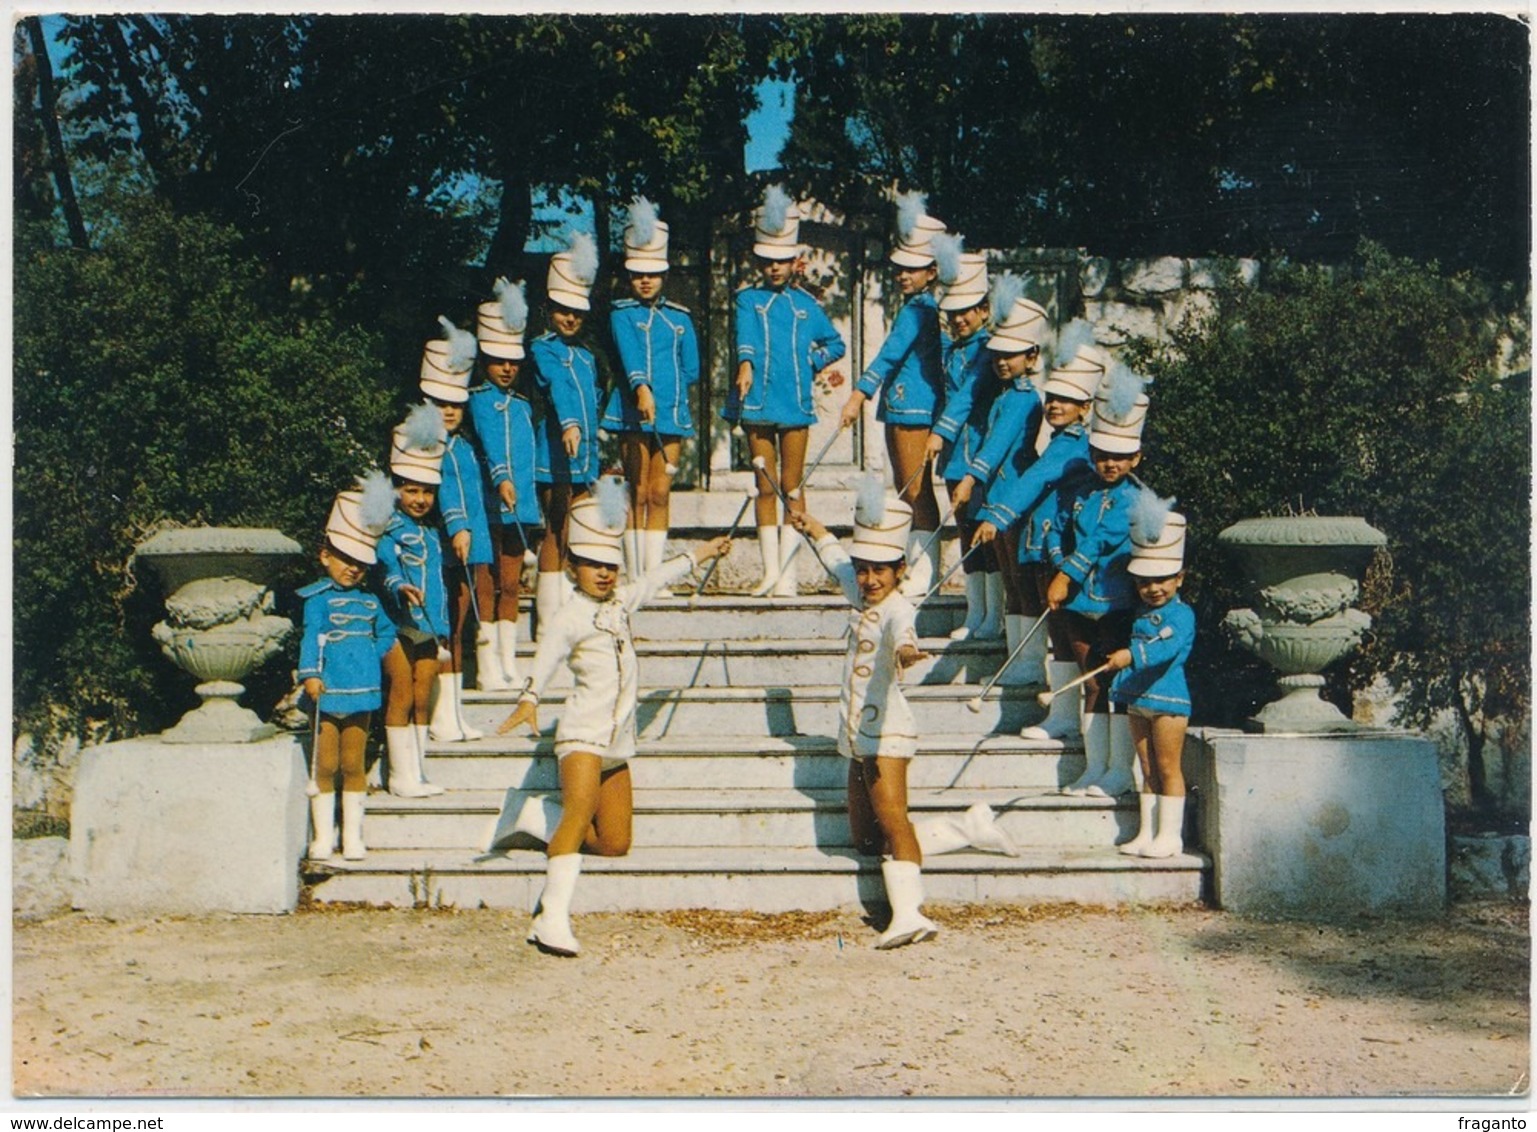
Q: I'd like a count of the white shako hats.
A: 15